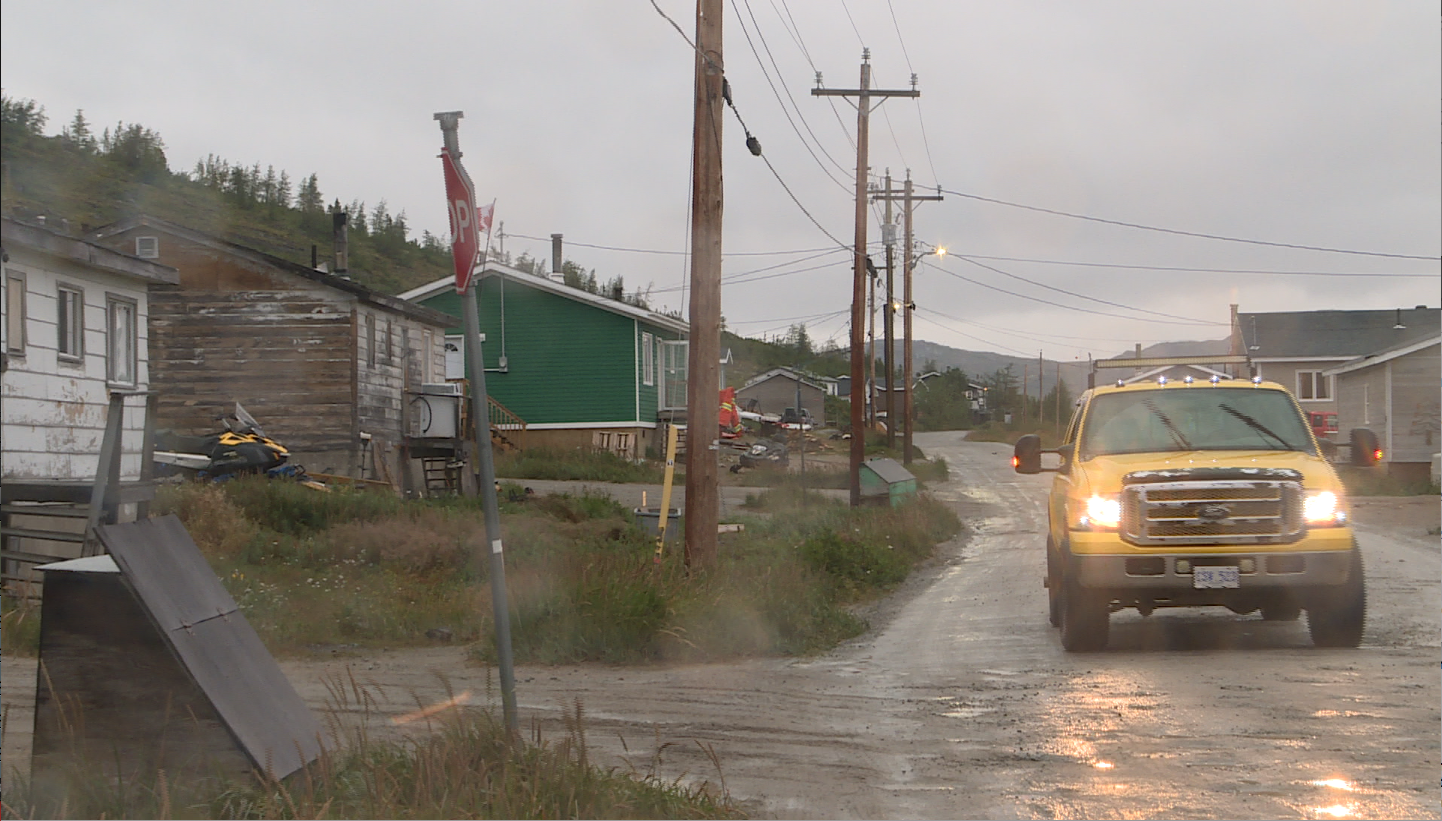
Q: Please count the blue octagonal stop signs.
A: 0